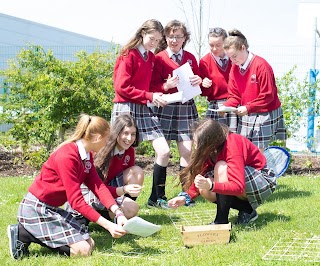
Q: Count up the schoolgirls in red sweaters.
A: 7